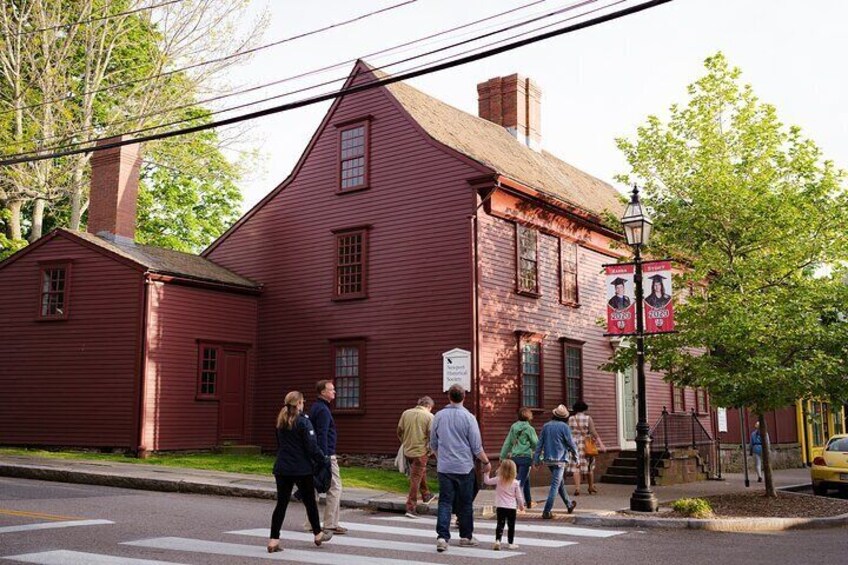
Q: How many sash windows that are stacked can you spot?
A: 3